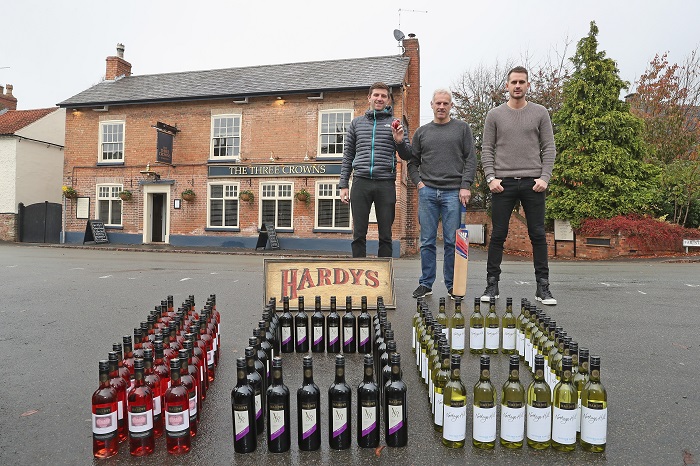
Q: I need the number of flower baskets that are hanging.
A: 5